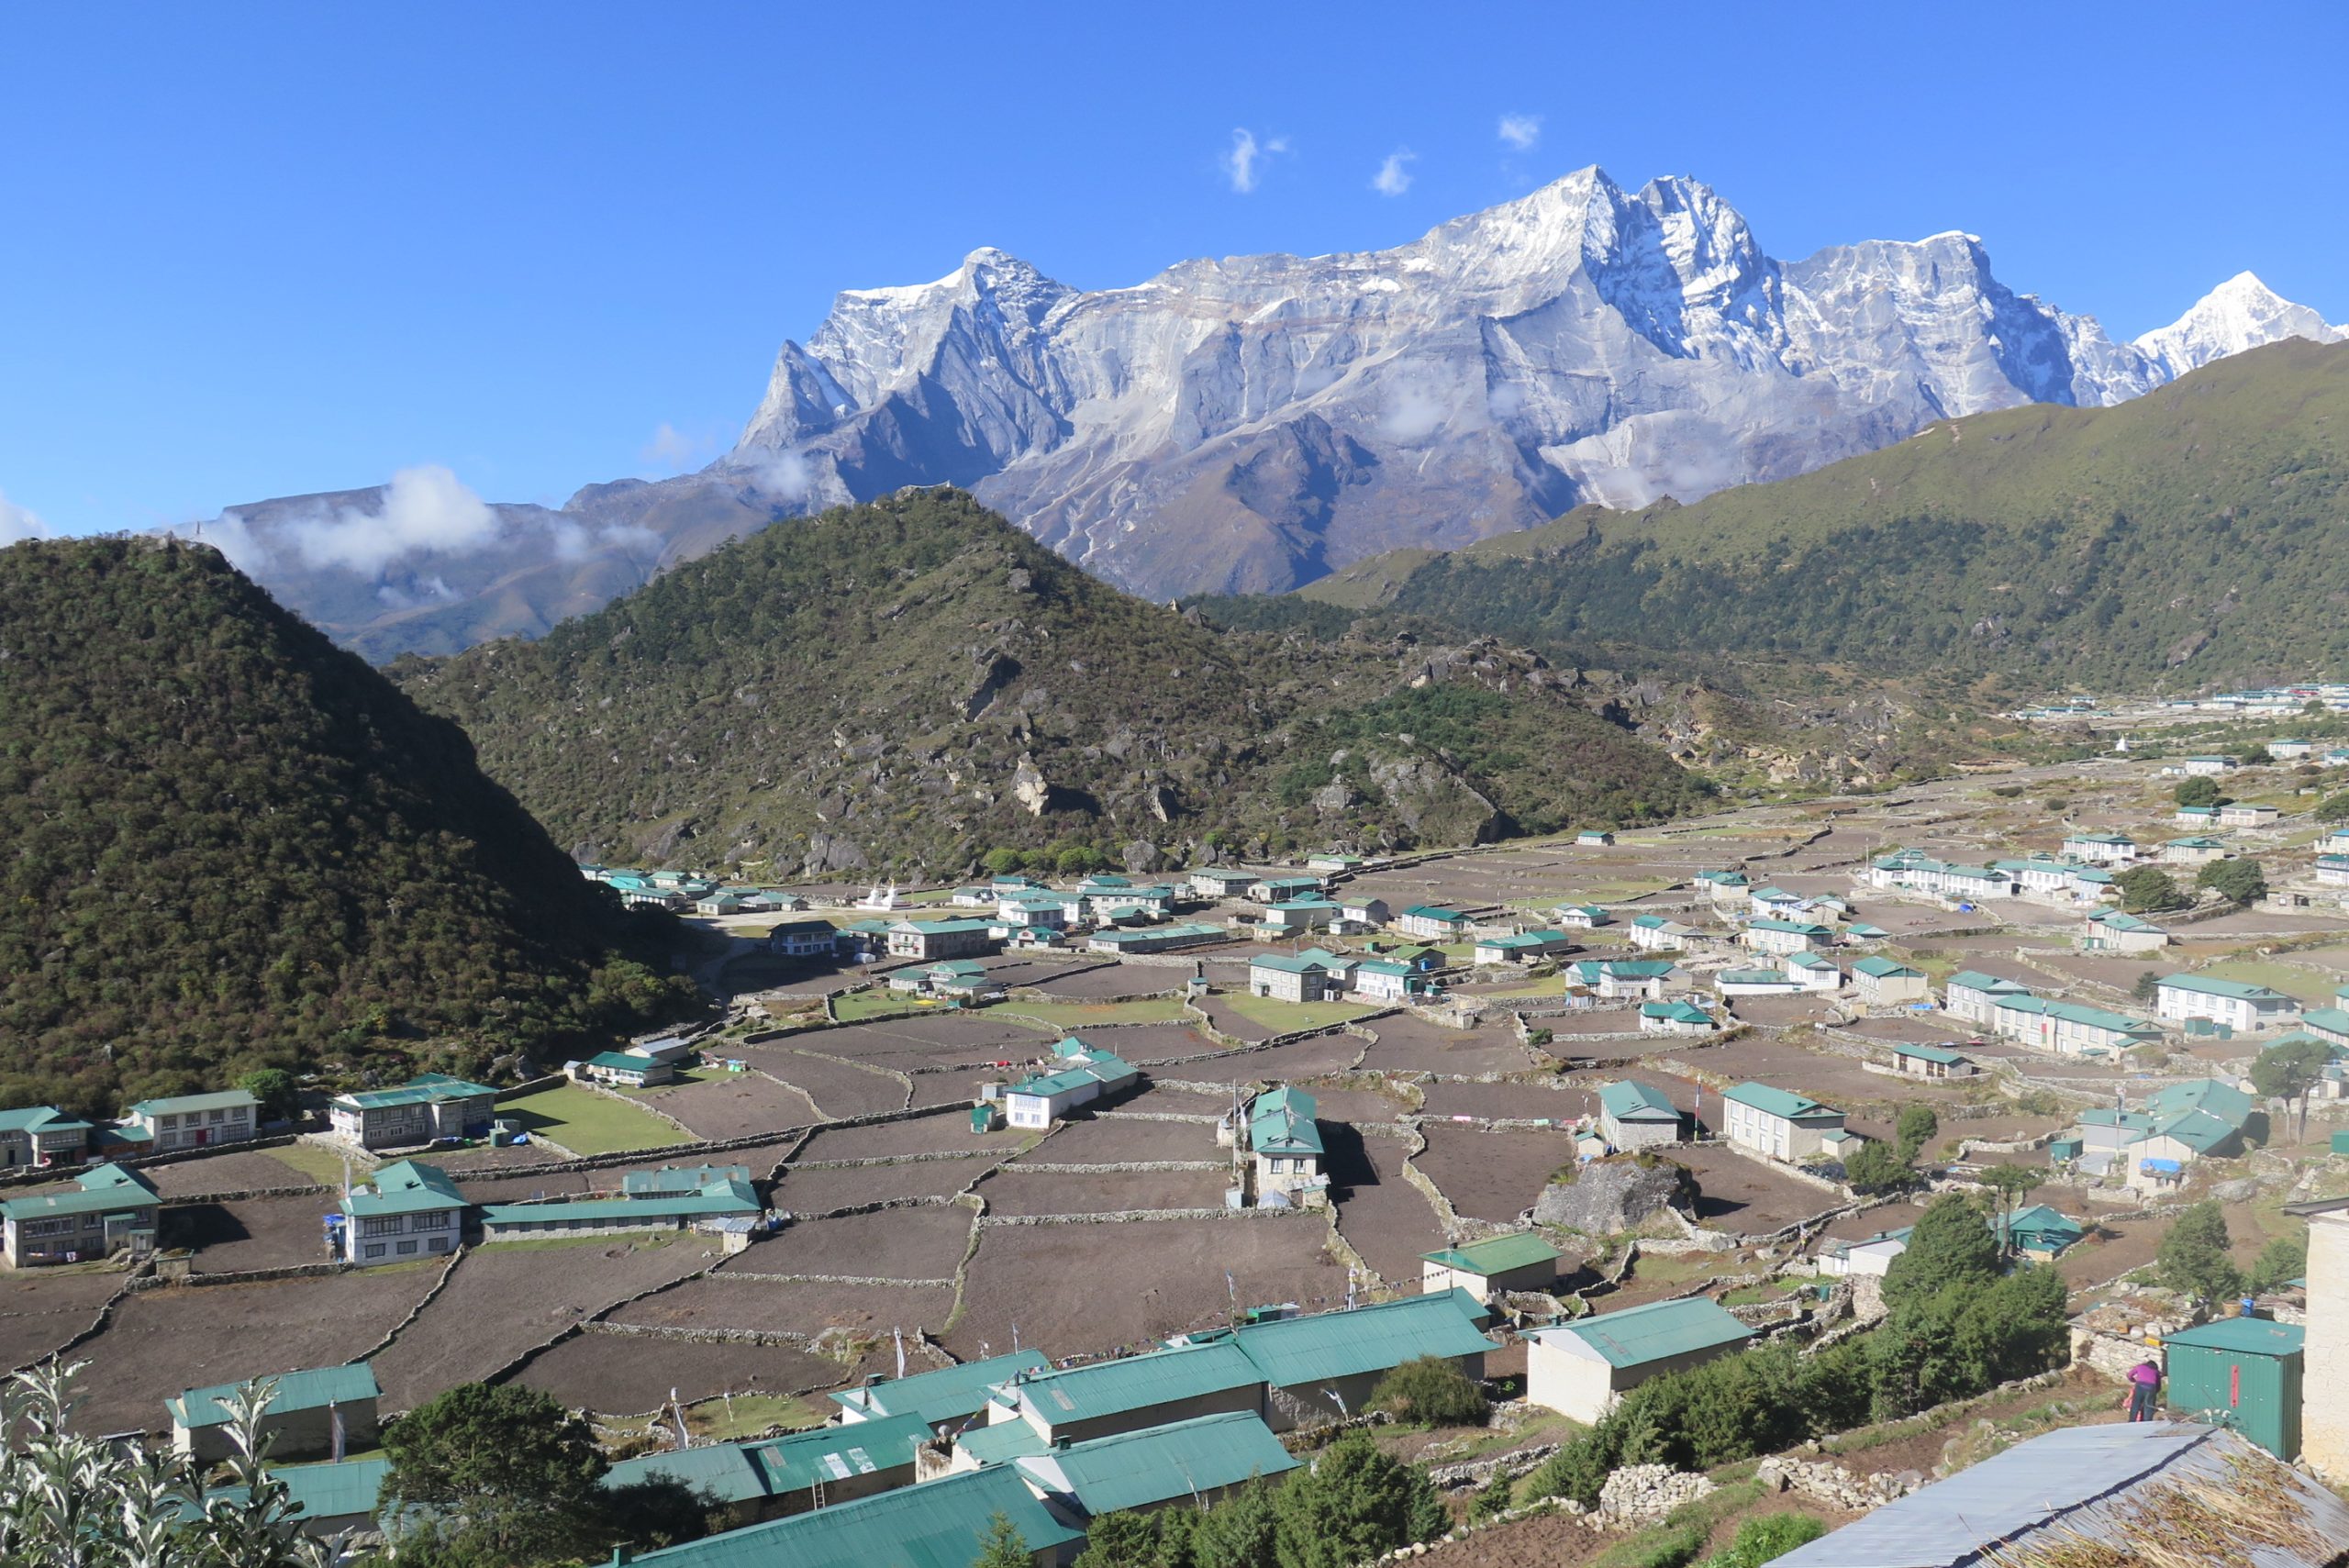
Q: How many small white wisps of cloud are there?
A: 3